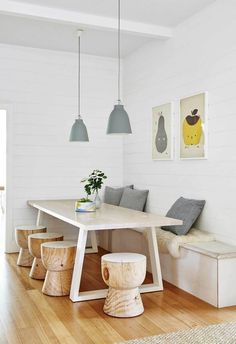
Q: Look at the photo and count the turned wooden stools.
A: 4